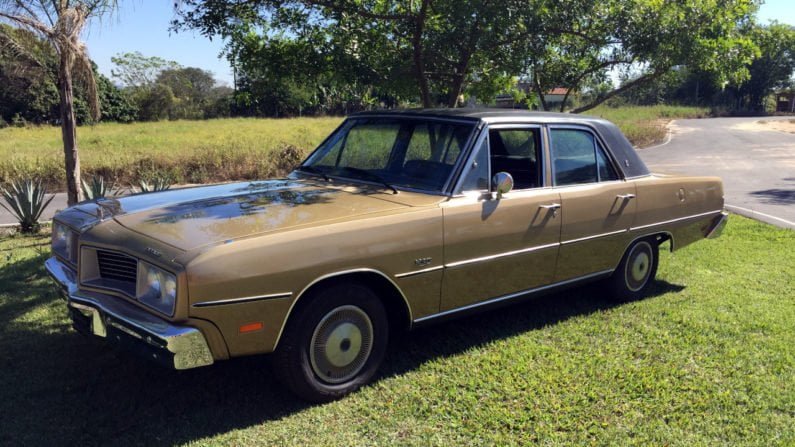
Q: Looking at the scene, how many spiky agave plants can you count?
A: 3